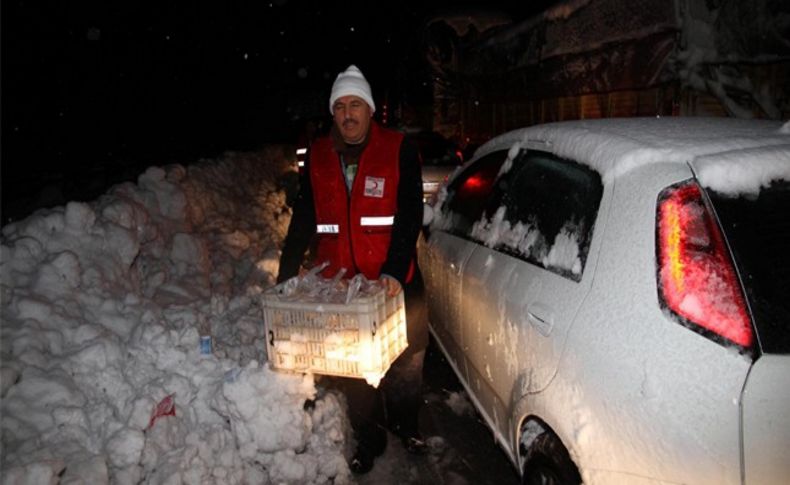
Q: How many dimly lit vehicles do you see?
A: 2